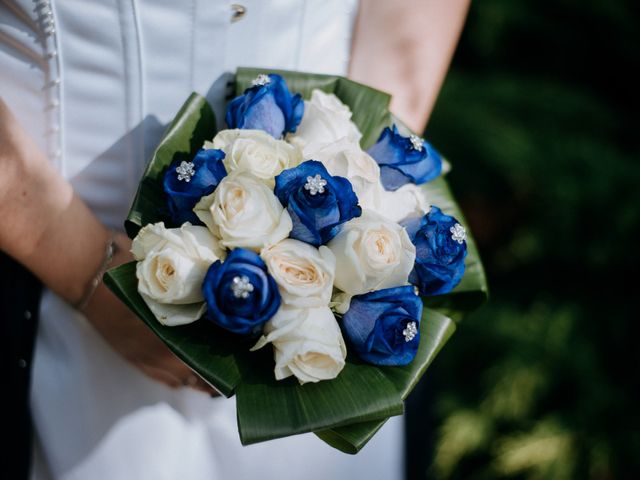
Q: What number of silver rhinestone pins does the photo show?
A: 7